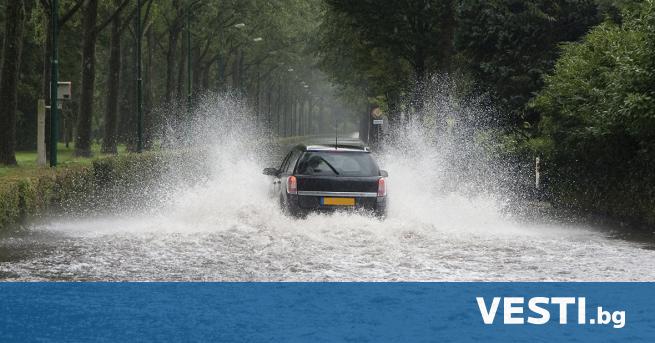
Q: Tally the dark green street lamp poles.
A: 3